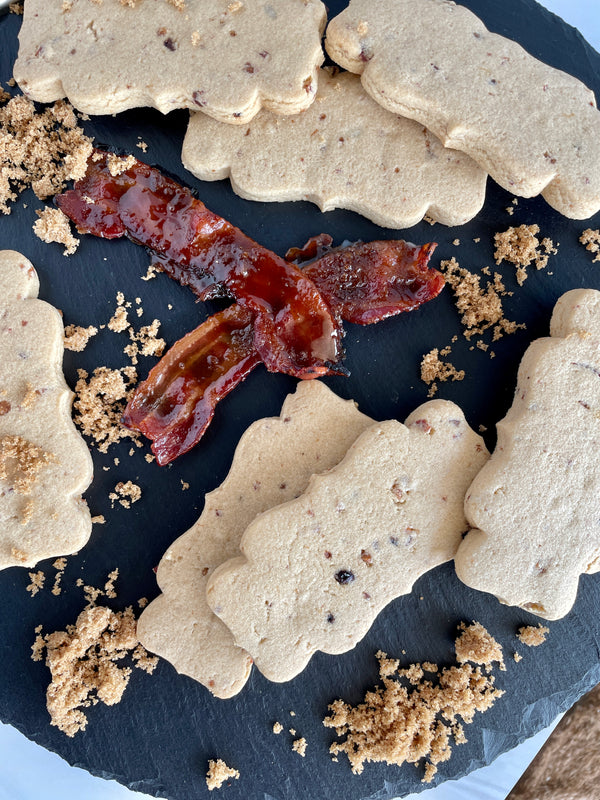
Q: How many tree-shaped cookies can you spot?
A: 0